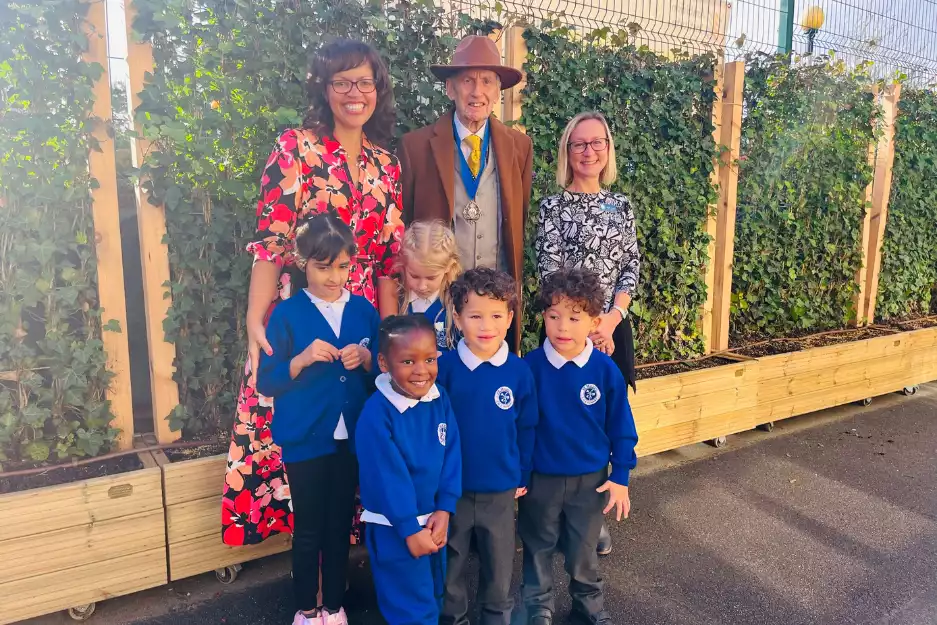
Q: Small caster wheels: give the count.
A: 6